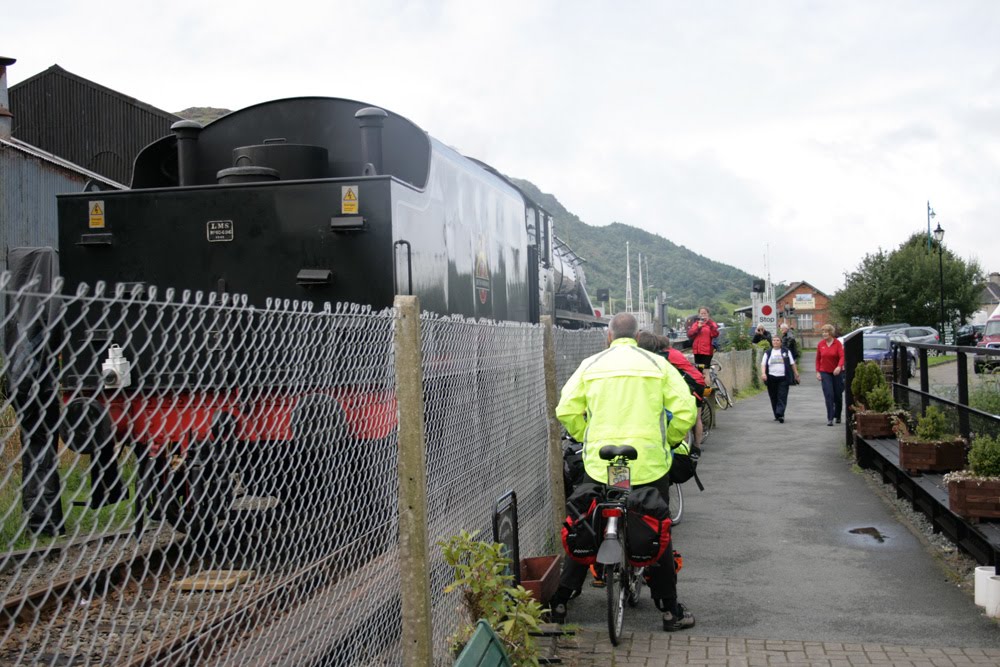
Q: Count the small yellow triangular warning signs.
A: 2